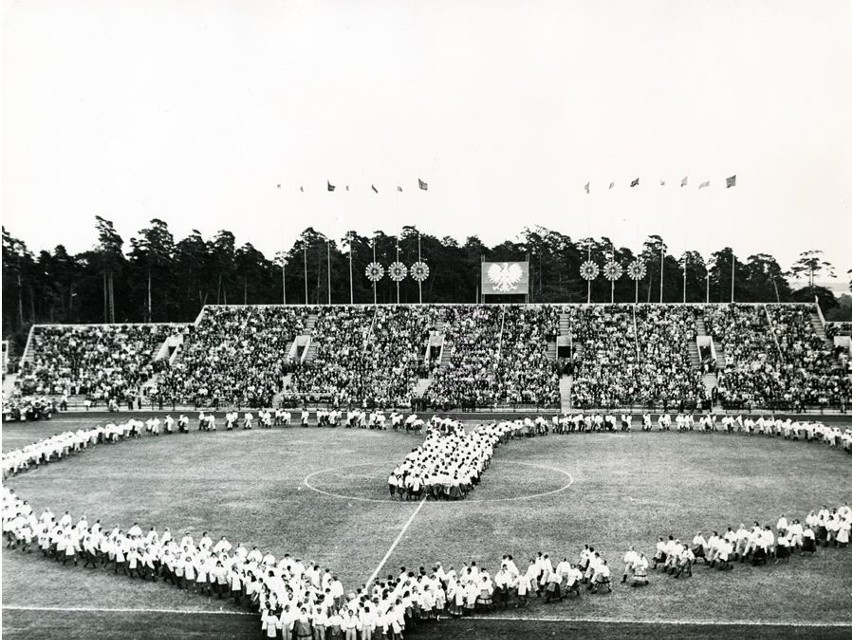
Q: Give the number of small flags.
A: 14